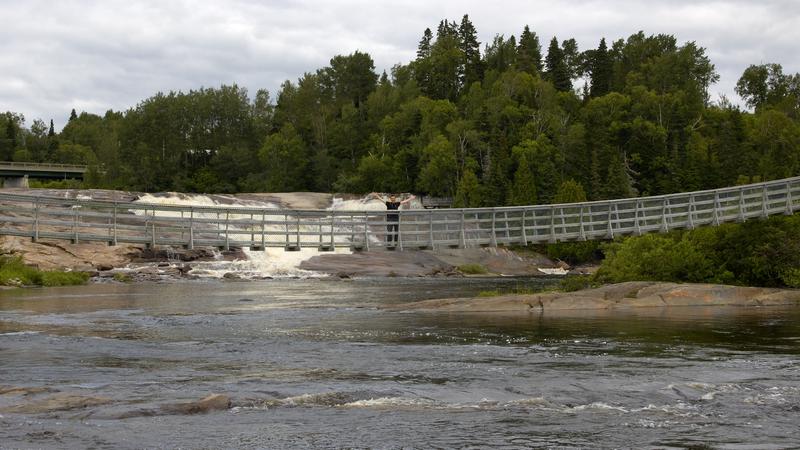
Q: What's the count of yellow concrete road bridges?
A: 0